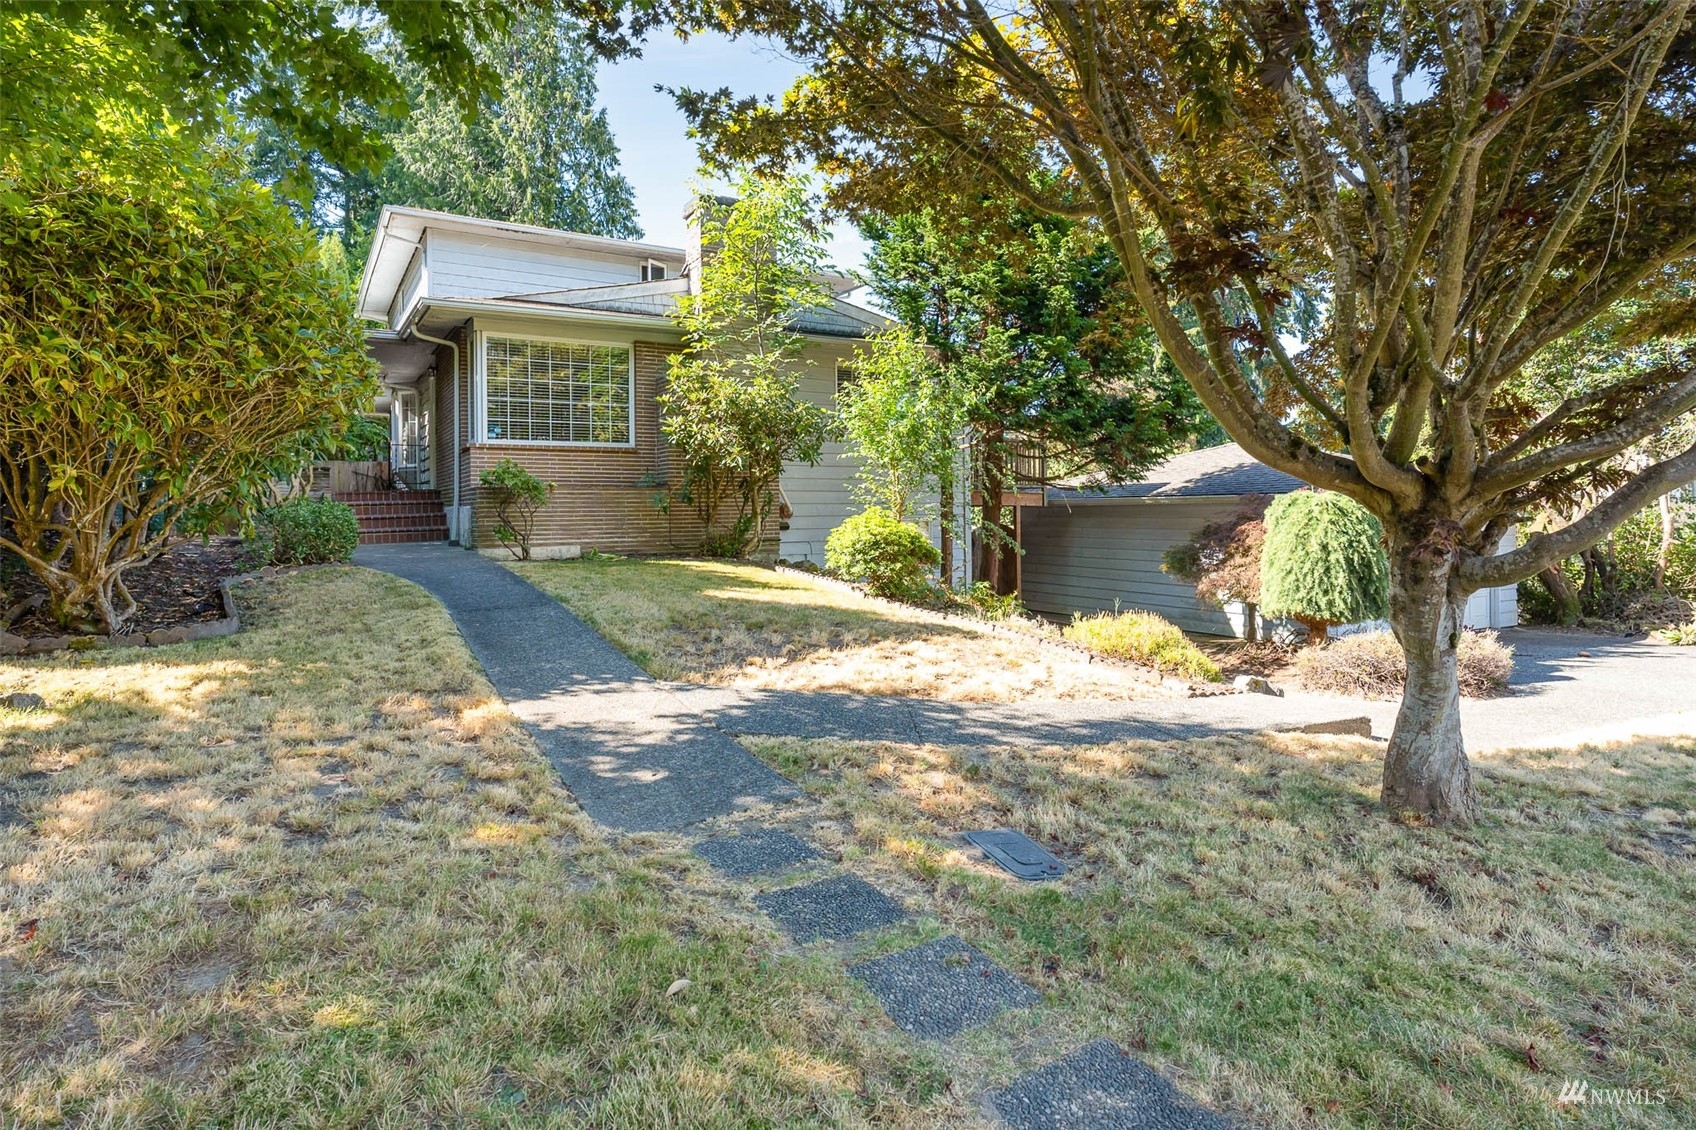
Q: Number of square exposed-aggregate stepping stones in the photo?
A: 4